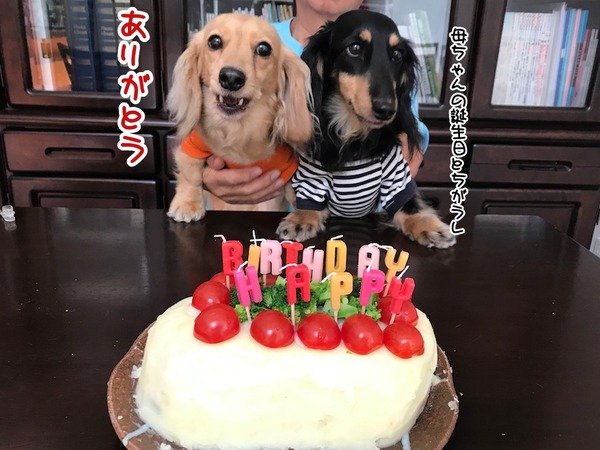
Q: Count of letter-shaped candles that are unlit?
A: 13